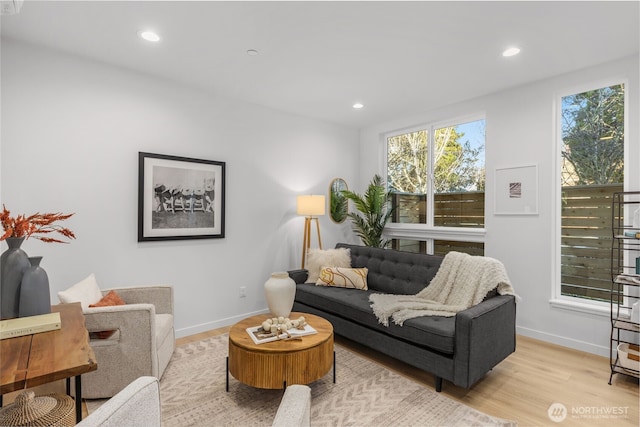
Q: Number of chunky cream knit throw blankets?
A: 1